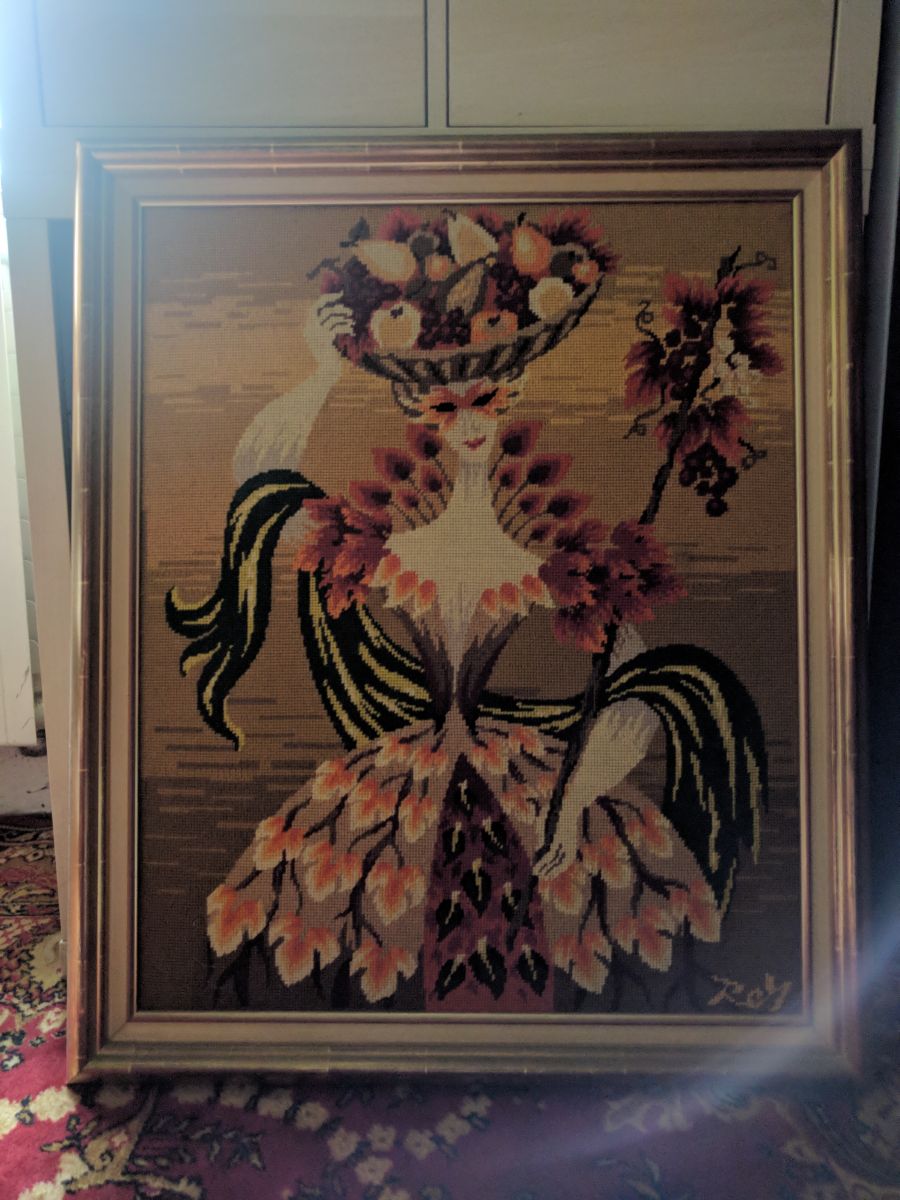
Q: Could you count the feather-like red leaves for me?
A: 11